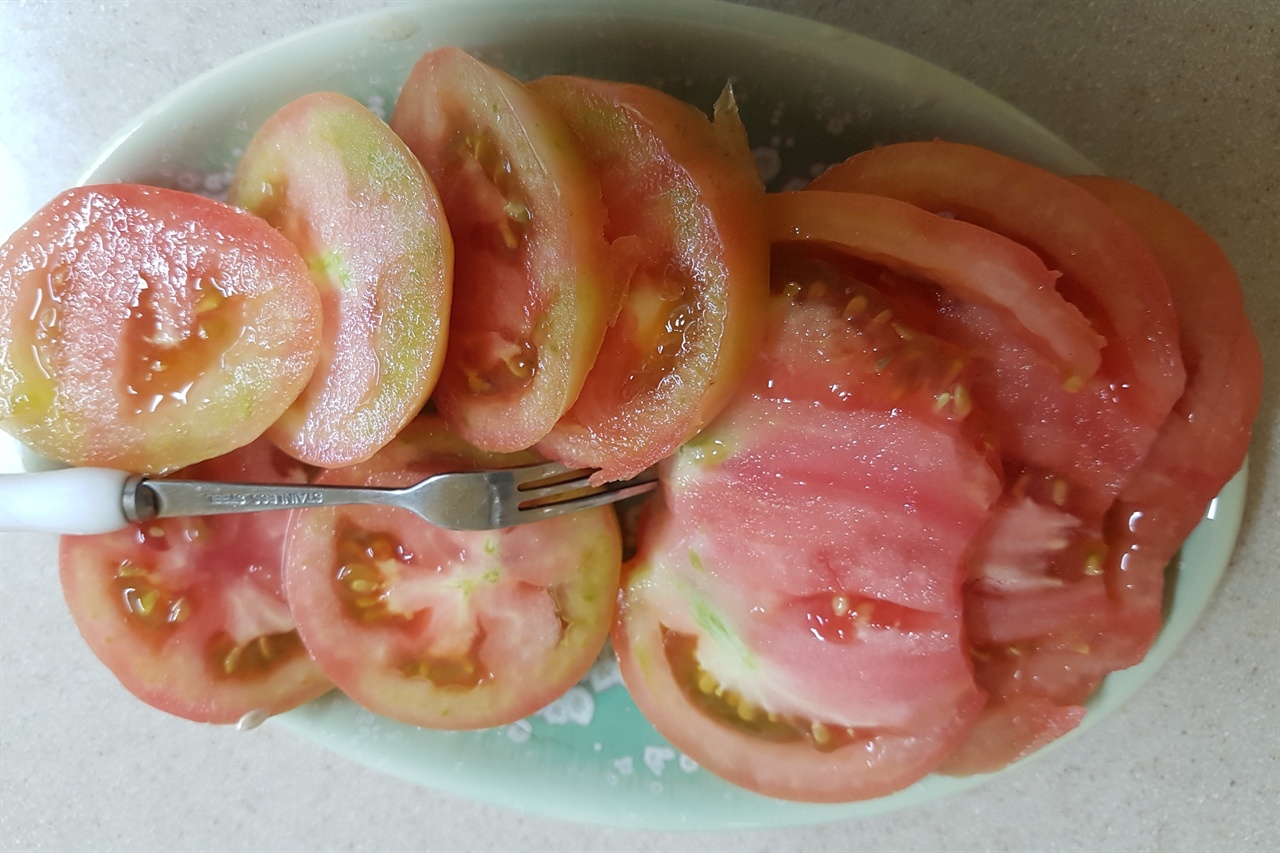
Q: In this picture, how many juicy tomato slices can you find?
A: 9